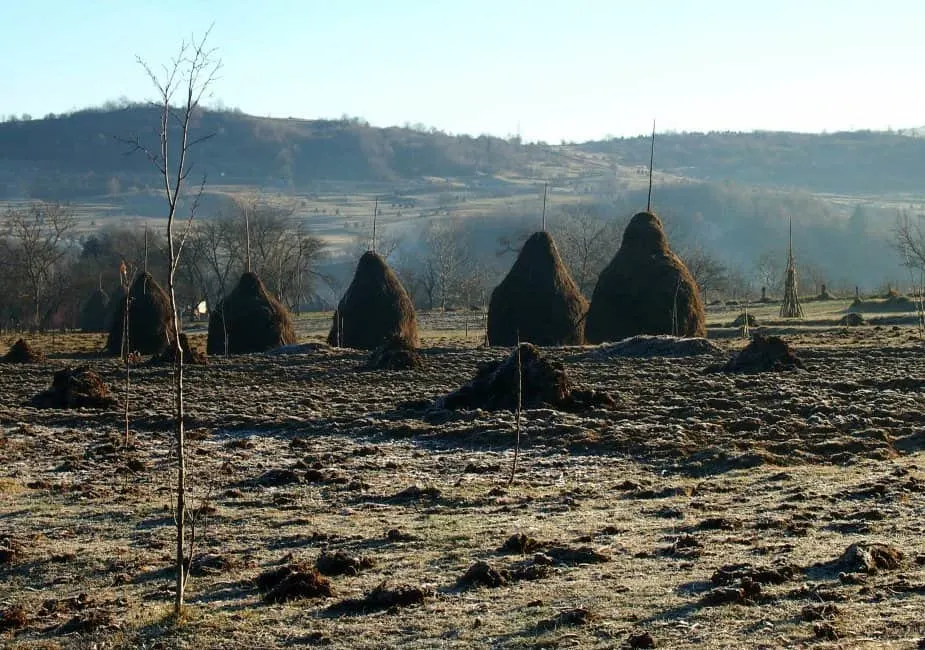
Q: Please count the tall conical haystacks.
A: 5